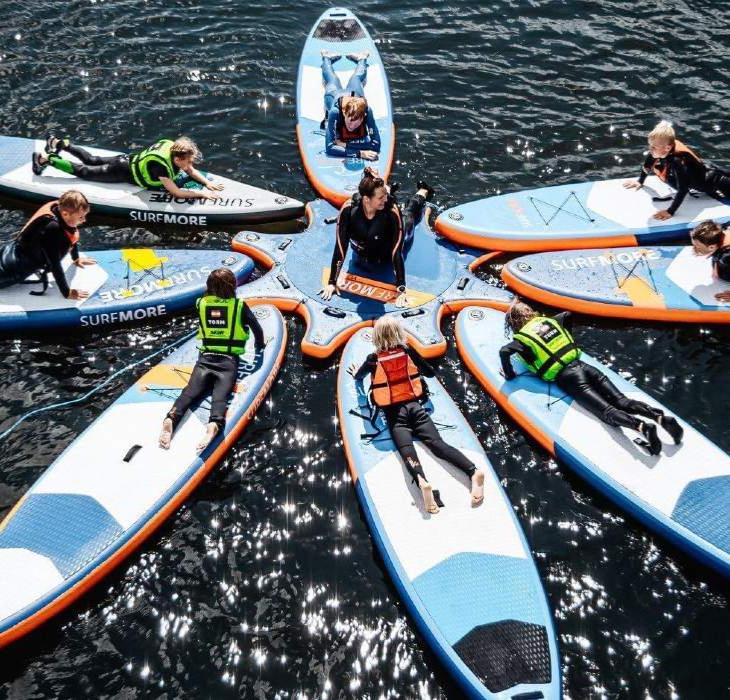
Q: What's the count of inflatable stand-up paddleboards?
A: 8